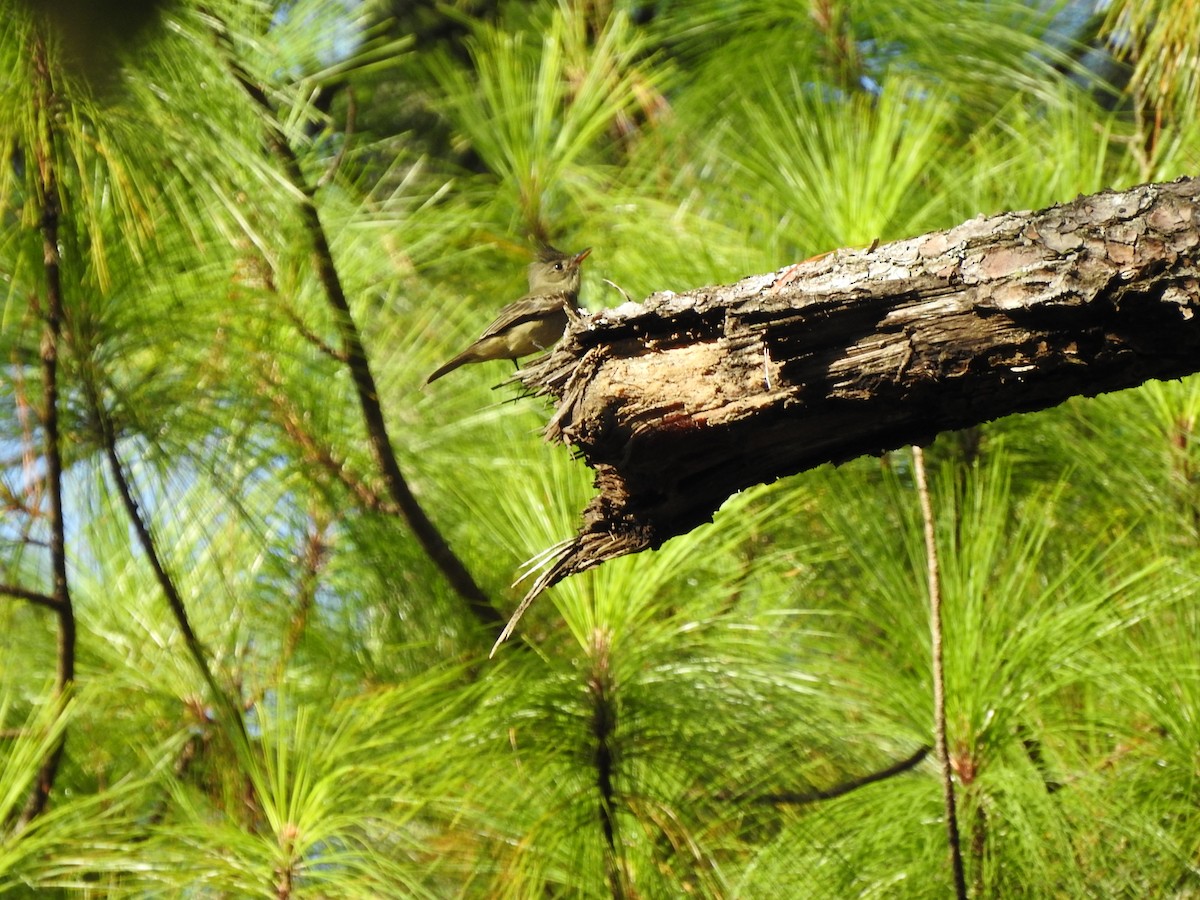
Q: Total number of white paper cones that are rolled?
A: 0